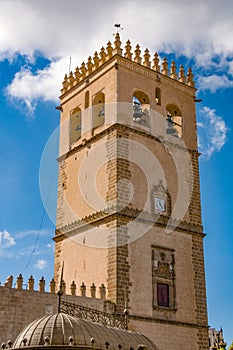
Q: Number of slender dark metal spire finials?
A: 2